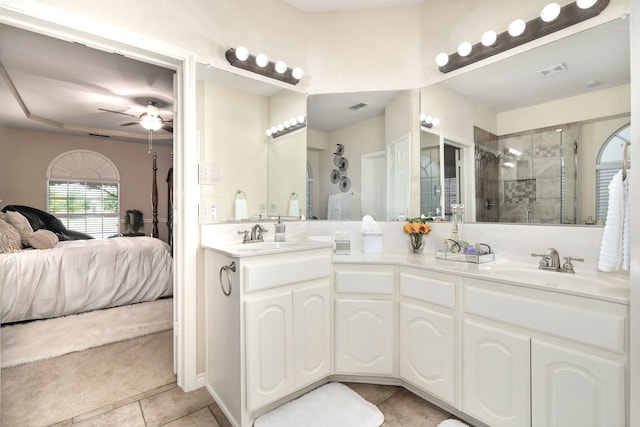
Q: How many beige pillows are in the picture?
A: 3